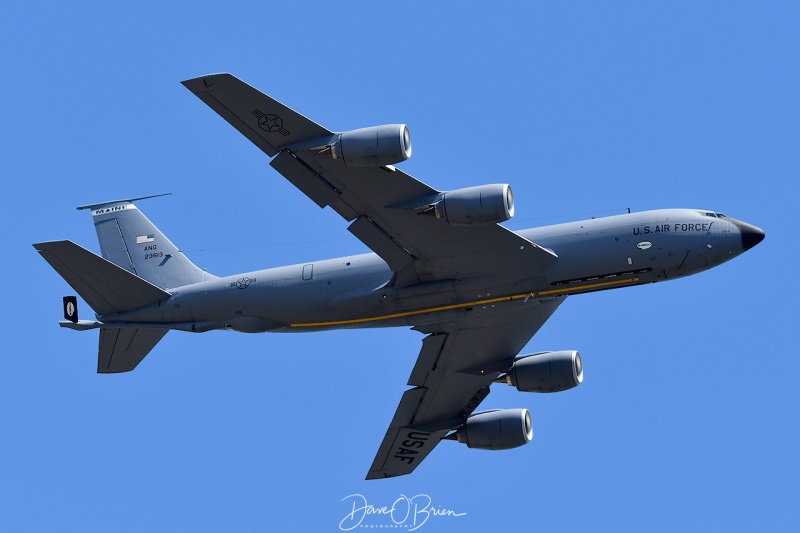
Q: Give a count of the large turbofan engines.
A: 4